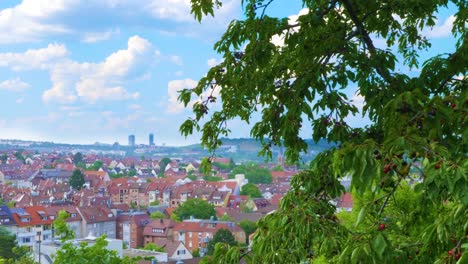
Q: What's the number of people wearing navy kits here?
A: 0